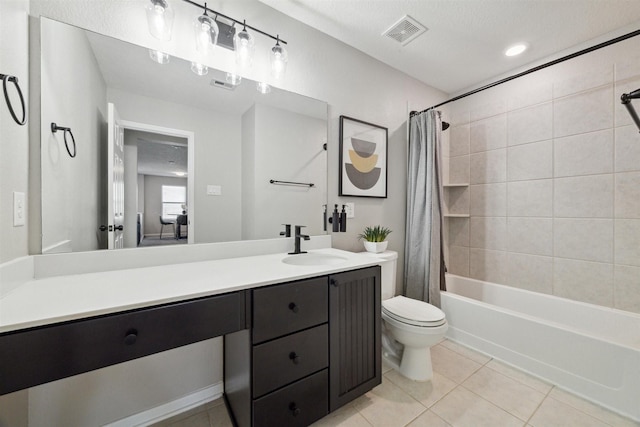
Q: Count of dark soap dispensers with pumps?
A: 2